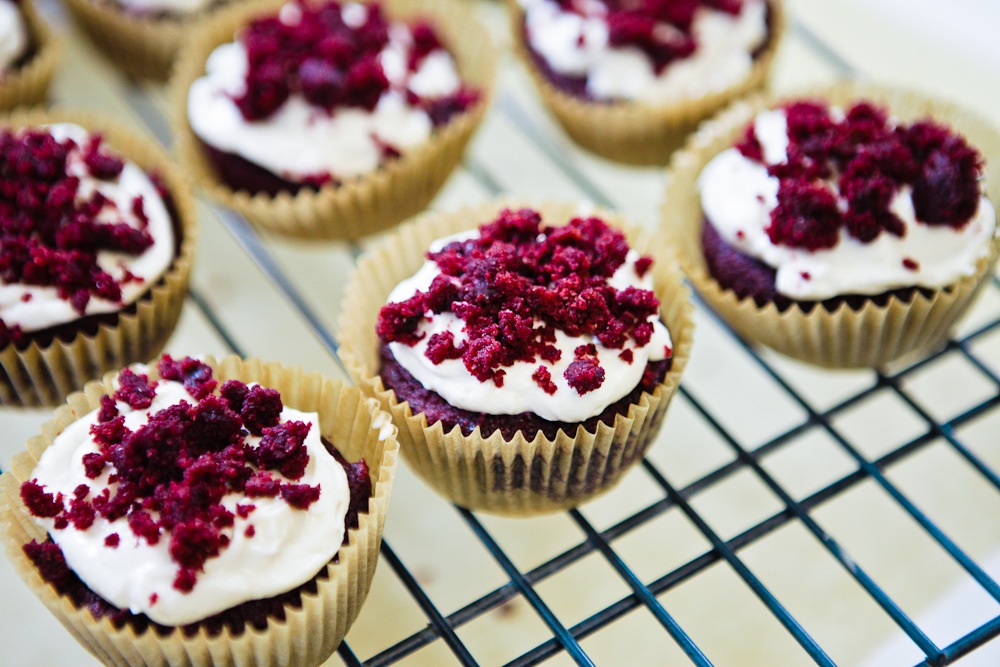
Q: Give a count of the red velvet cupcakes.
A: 8